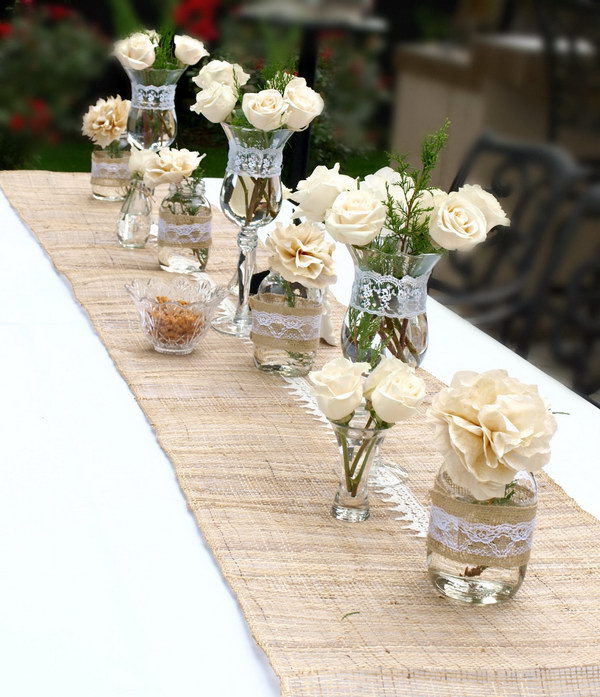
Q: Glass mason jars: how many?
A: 4